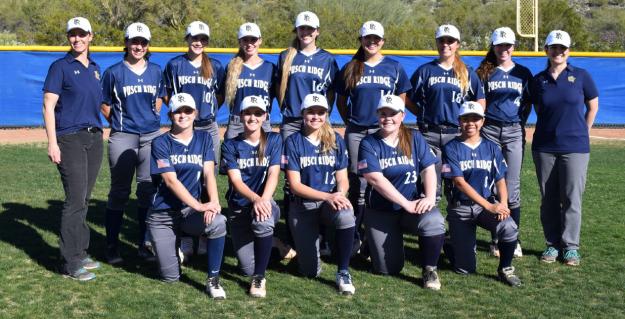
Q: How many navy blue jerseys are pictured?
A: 12